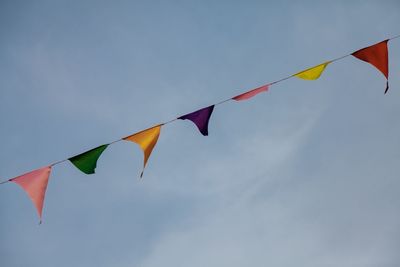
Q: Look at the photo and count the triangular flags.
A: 7